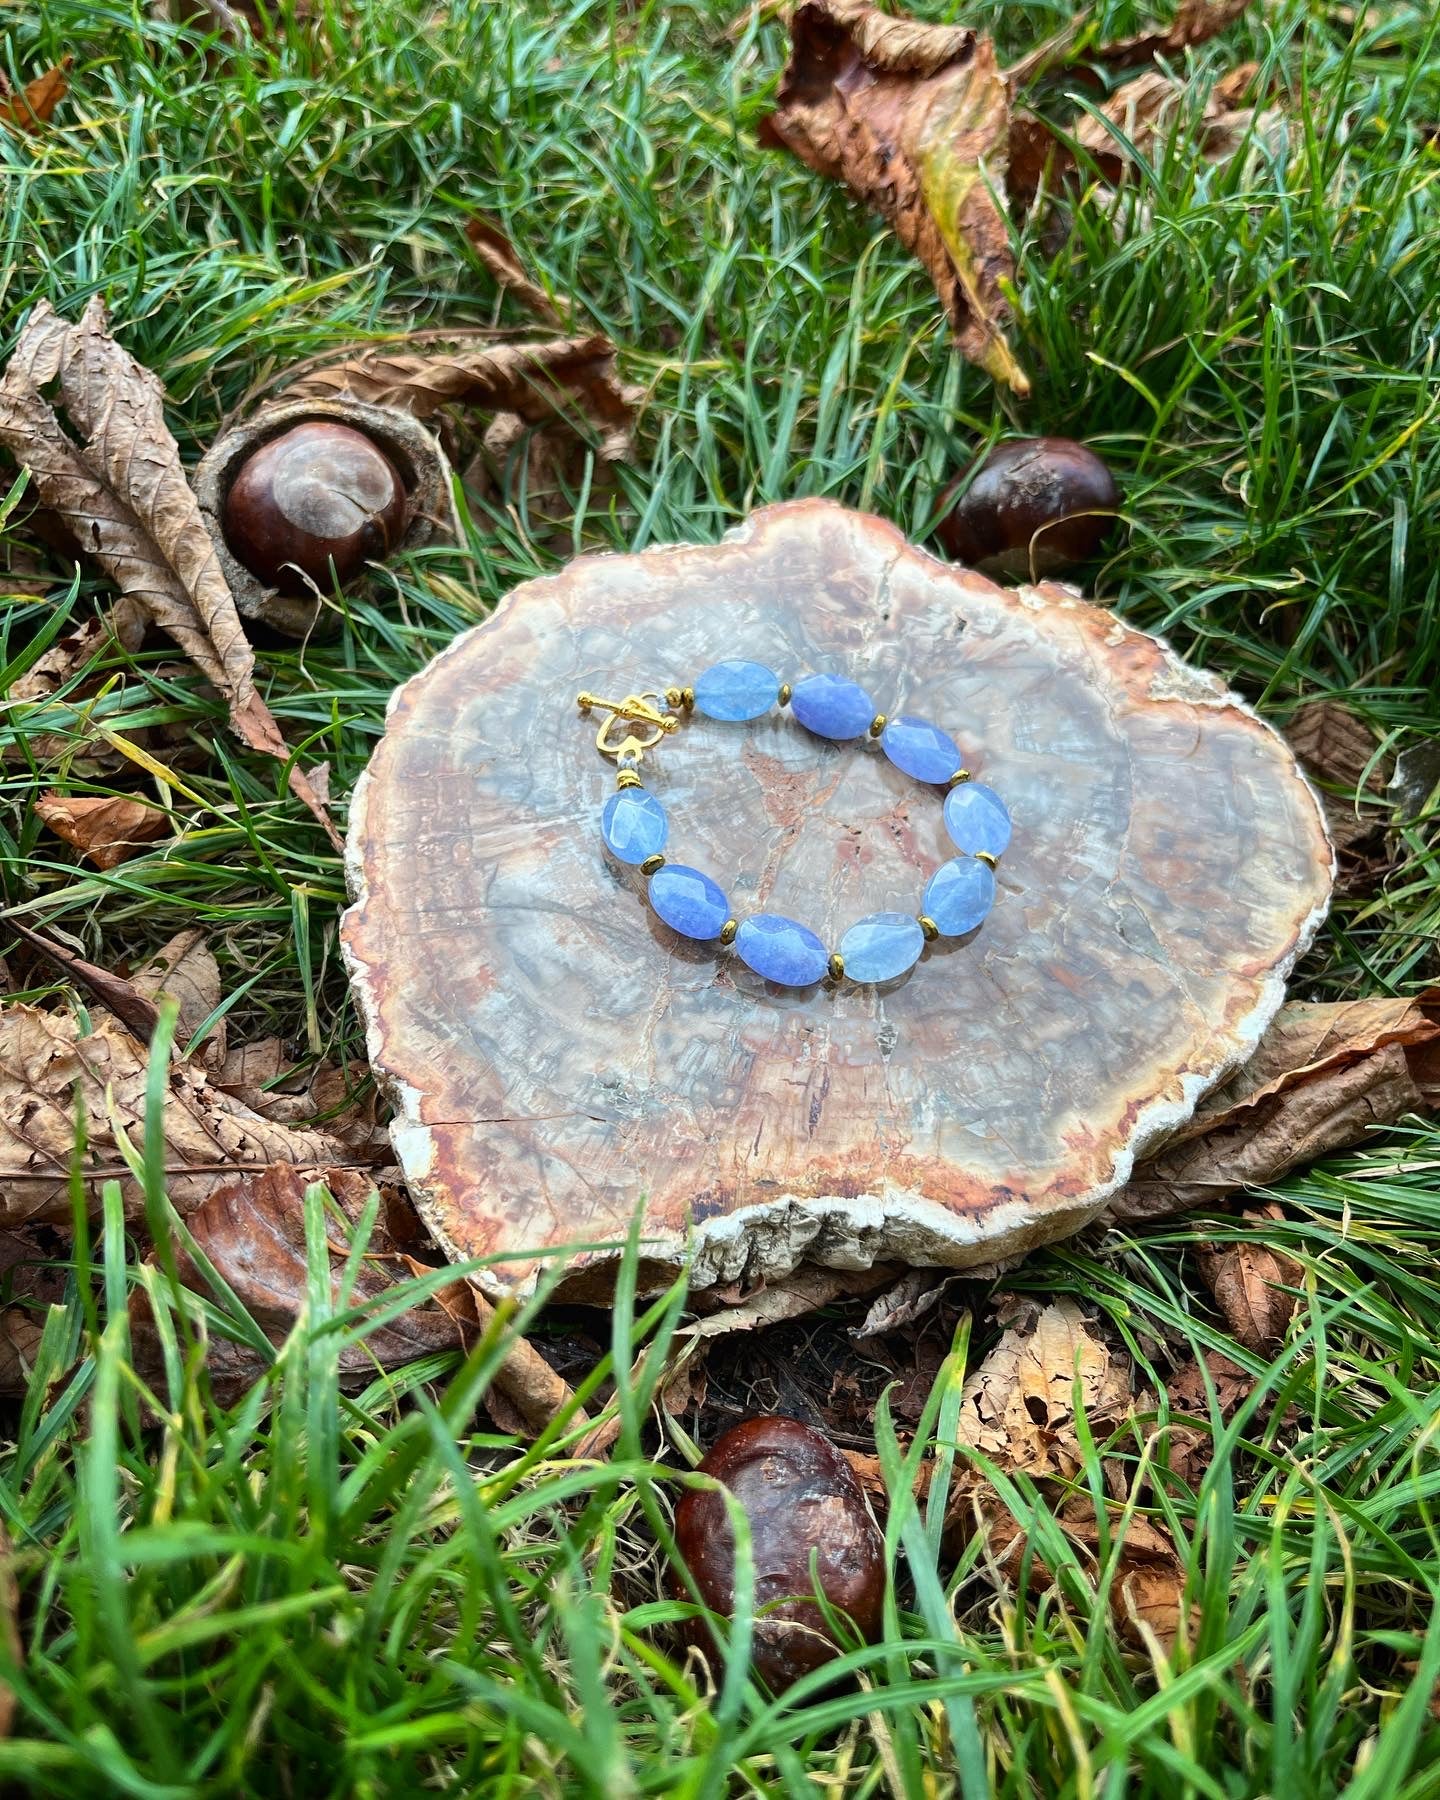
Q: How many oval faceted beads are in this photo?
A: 9